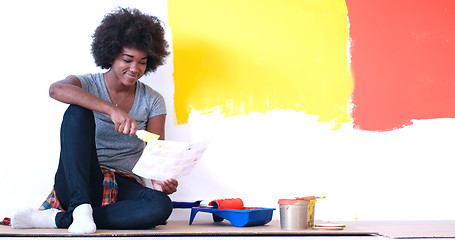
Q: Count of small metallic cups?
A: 2